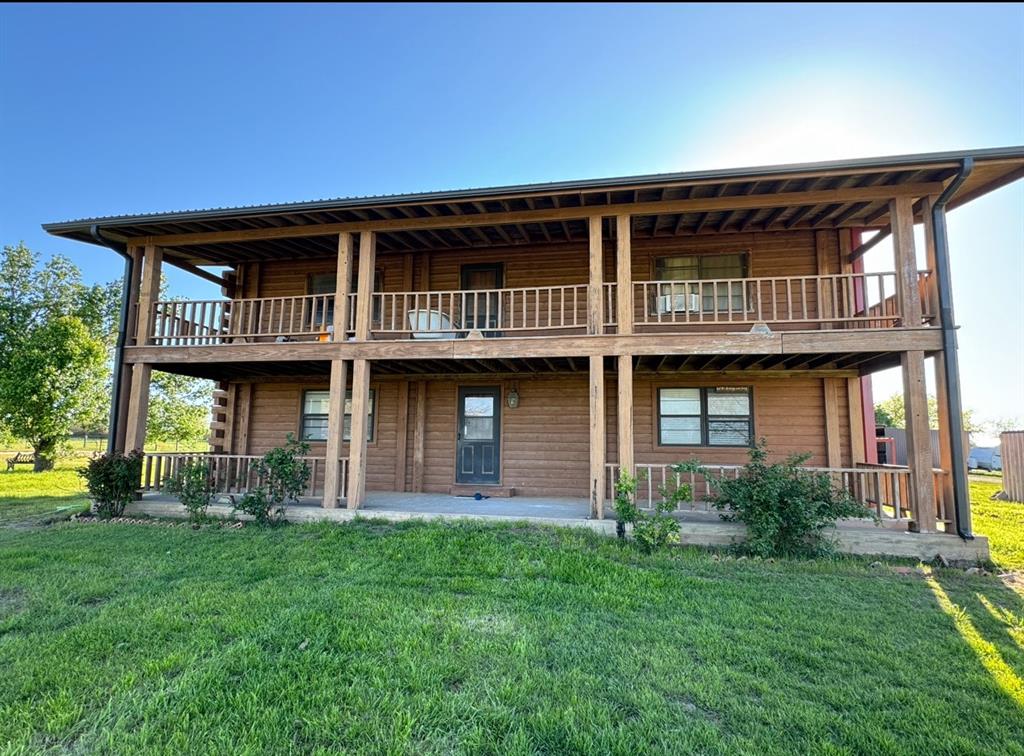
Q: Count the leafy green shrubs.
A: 5